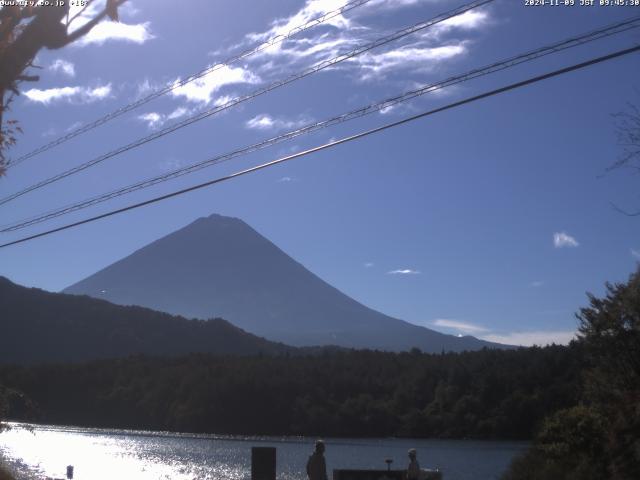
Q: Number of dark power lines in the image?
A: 4